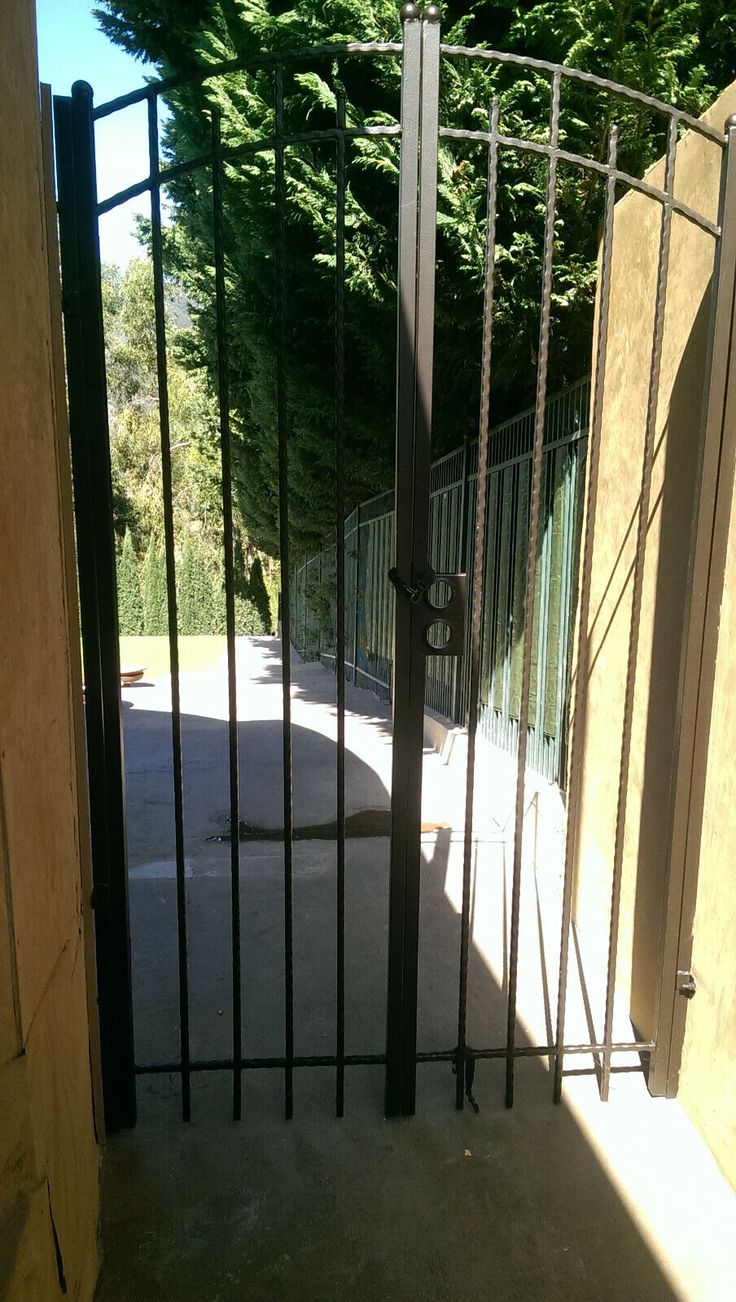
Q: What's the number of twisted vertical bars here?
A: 8